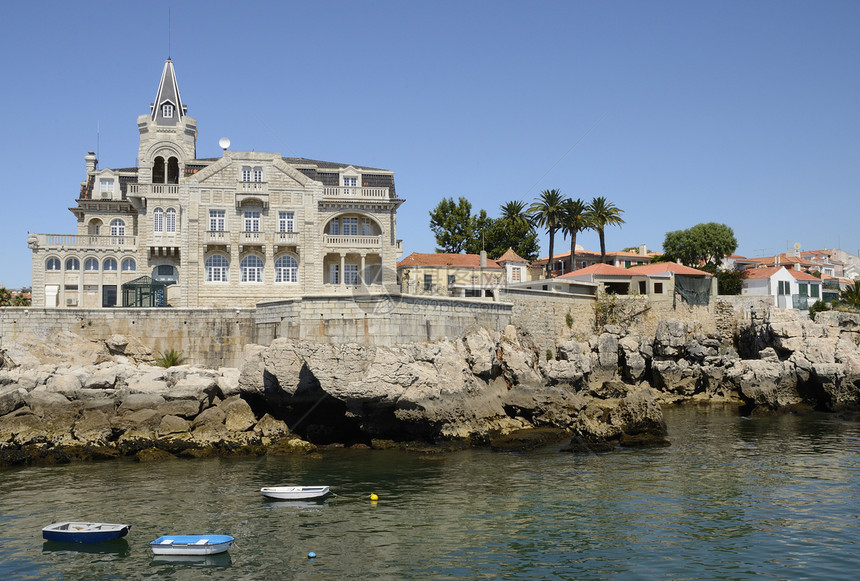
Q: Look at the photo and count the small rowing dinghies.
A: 3